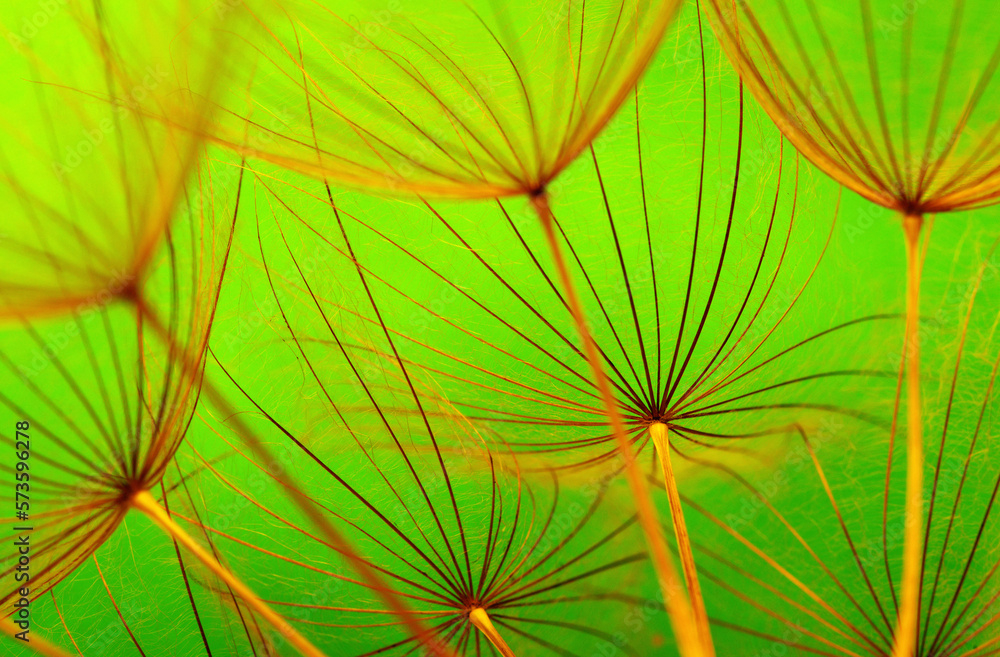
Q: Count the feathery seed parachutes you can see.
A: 7